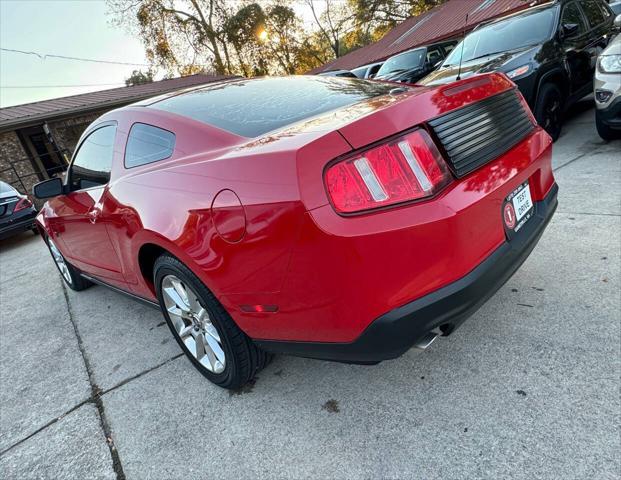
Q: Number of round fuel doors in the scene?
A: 1